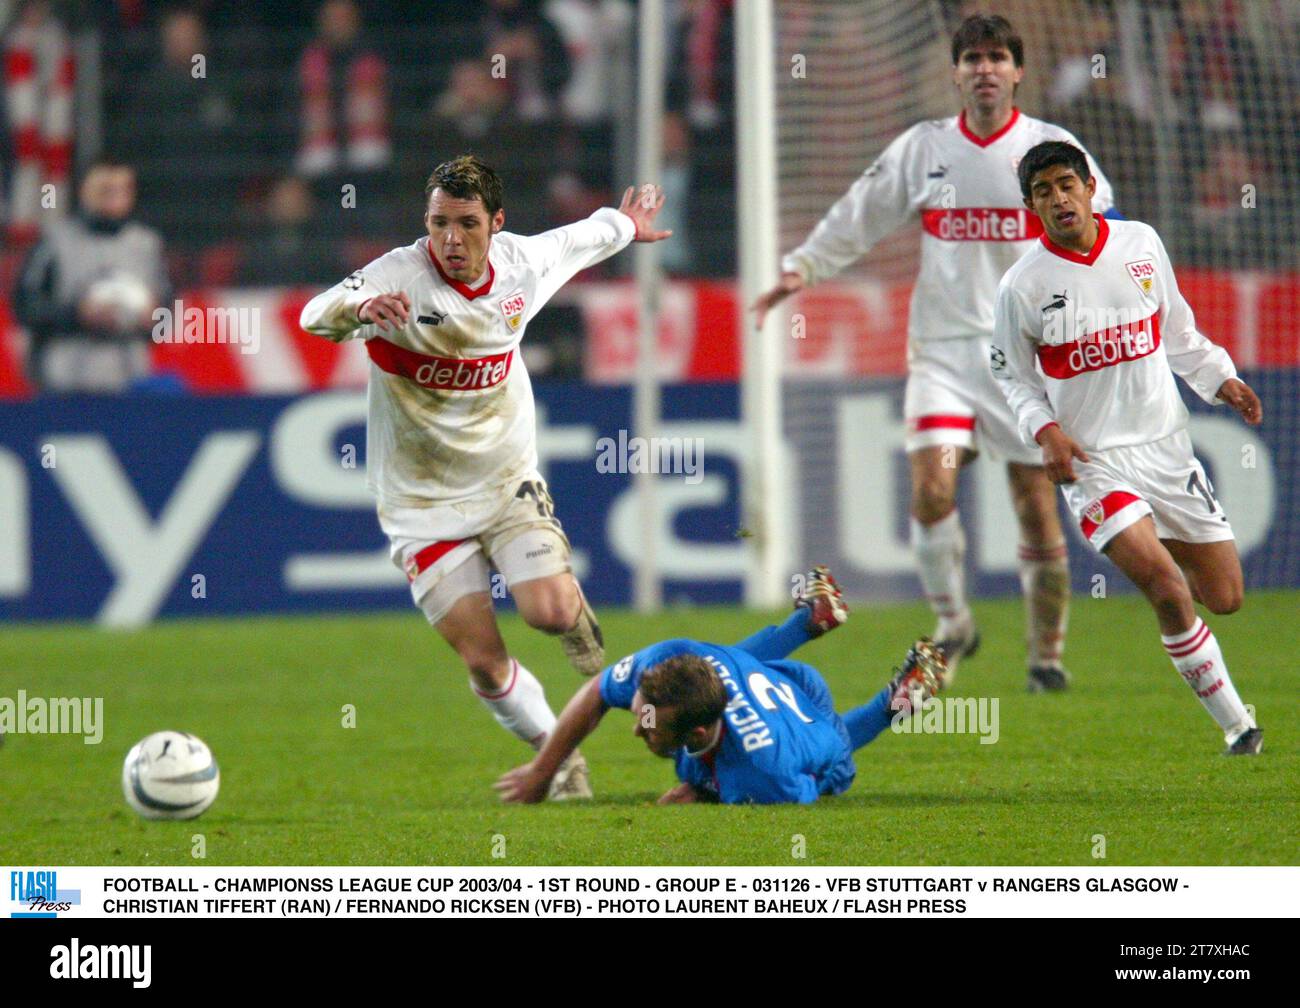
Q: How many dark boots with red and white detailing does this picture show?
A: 2